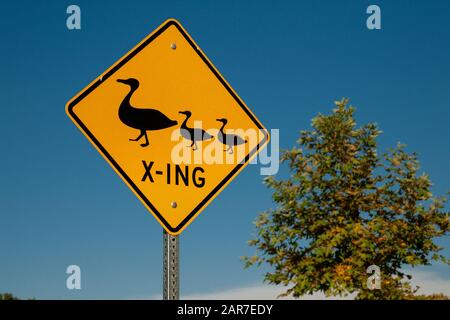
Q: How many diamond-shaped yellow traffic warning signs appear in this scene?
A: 1